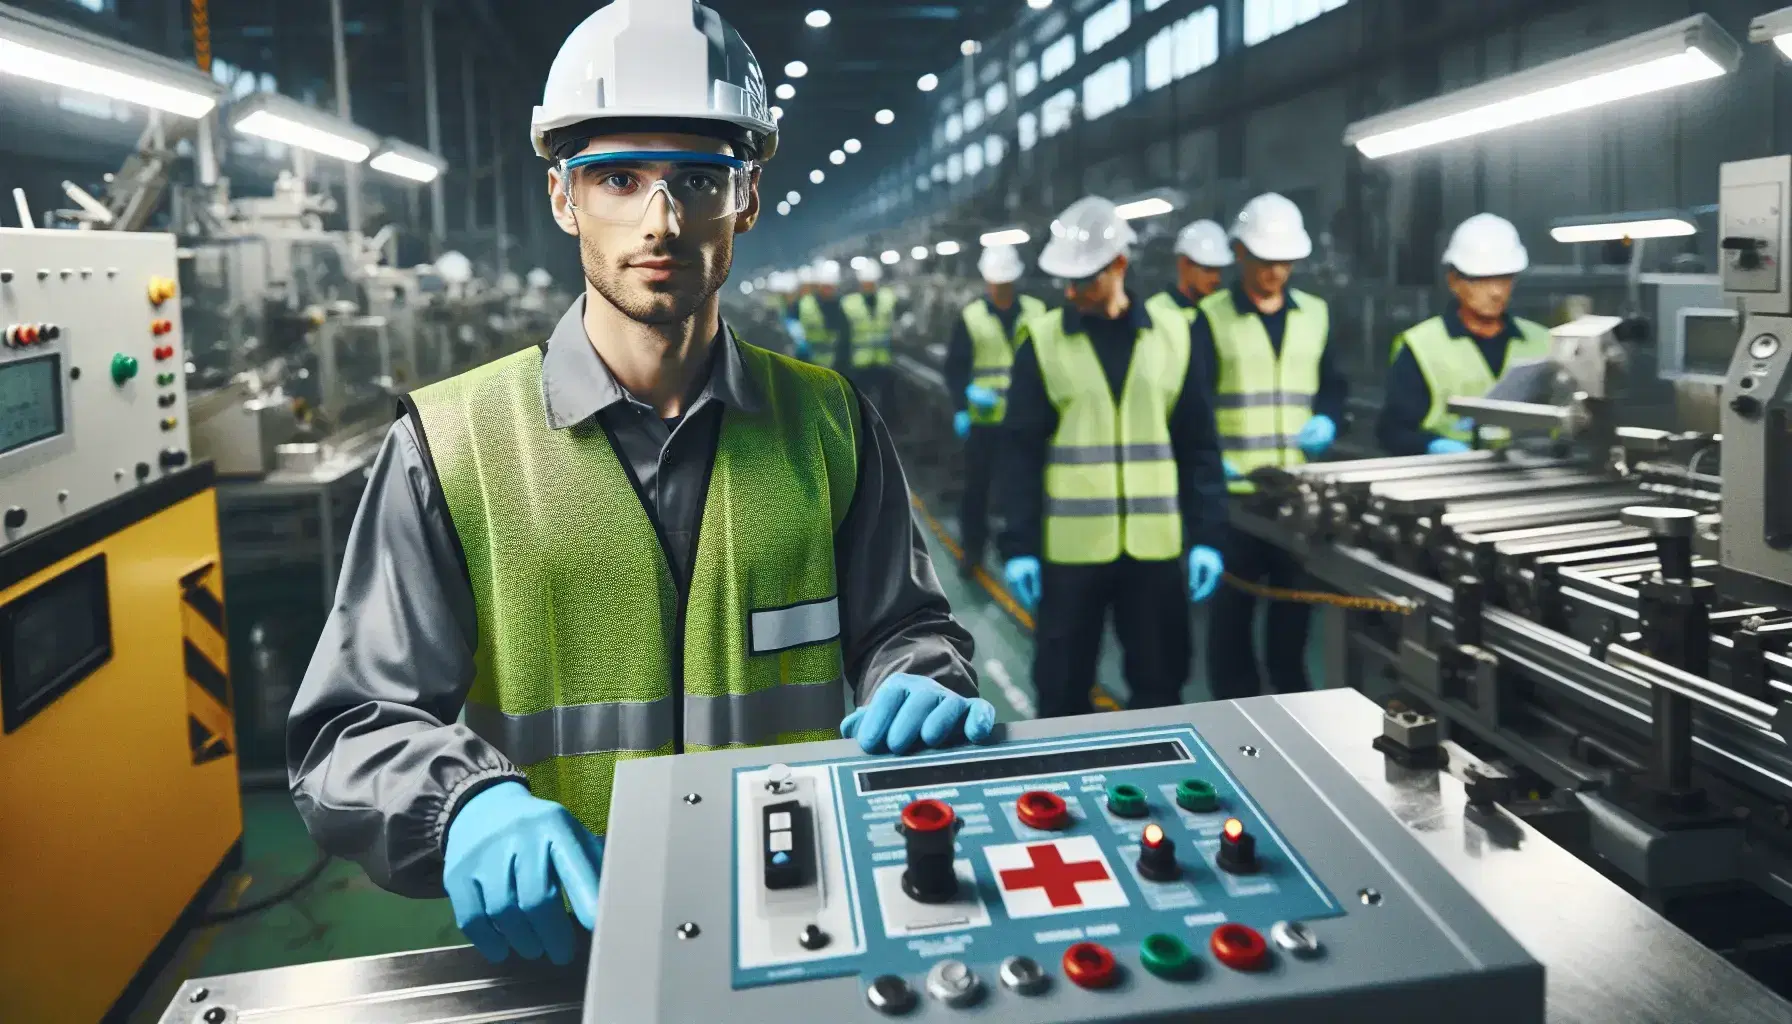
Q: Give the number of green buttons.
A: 5